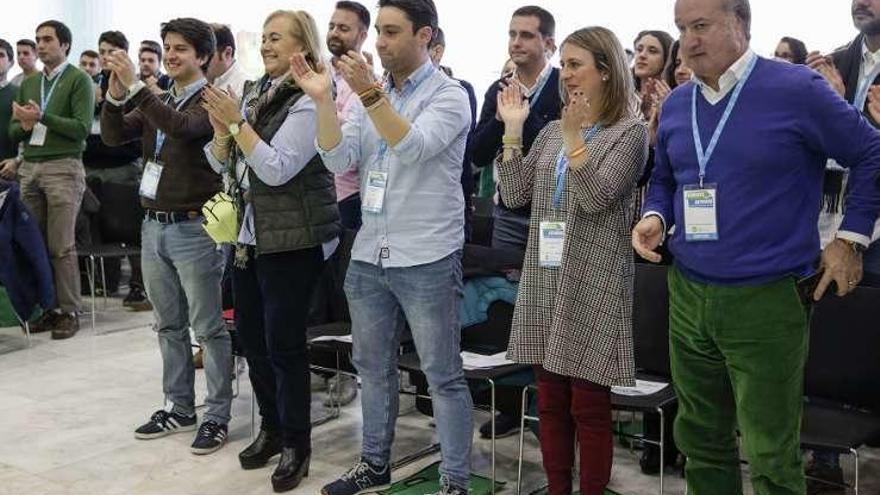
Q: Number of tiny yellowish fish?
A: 0